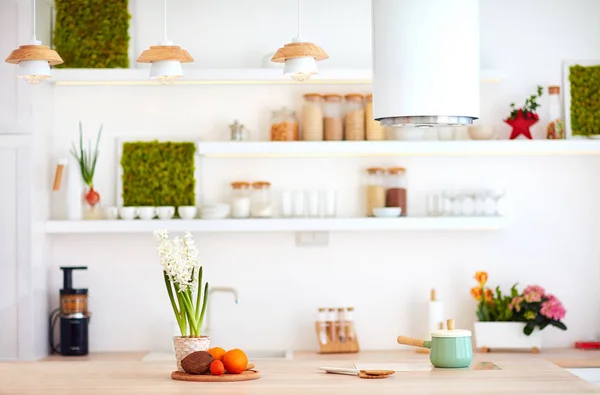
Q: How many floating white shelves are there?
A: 3